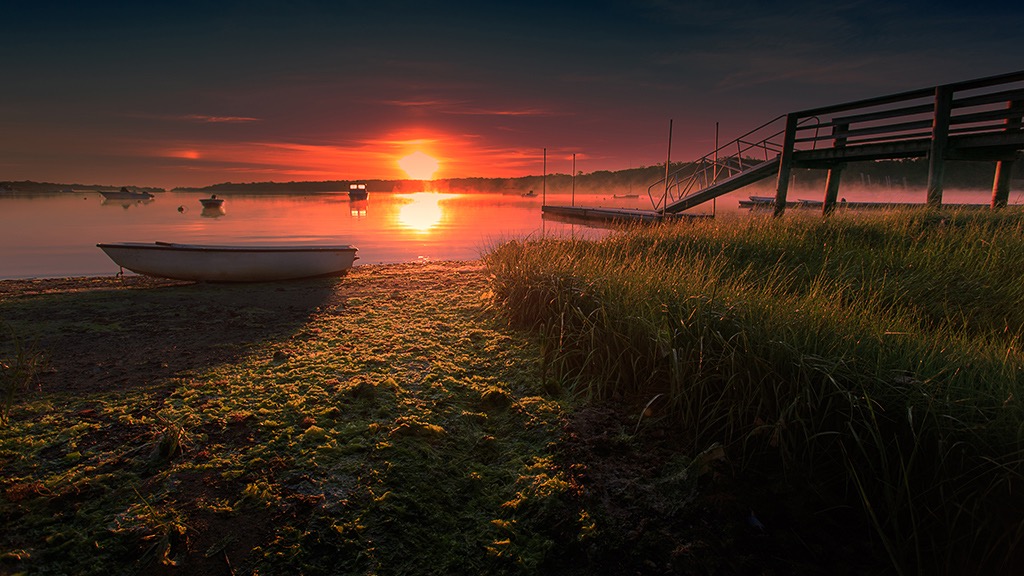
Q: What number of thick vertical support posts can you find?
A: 4